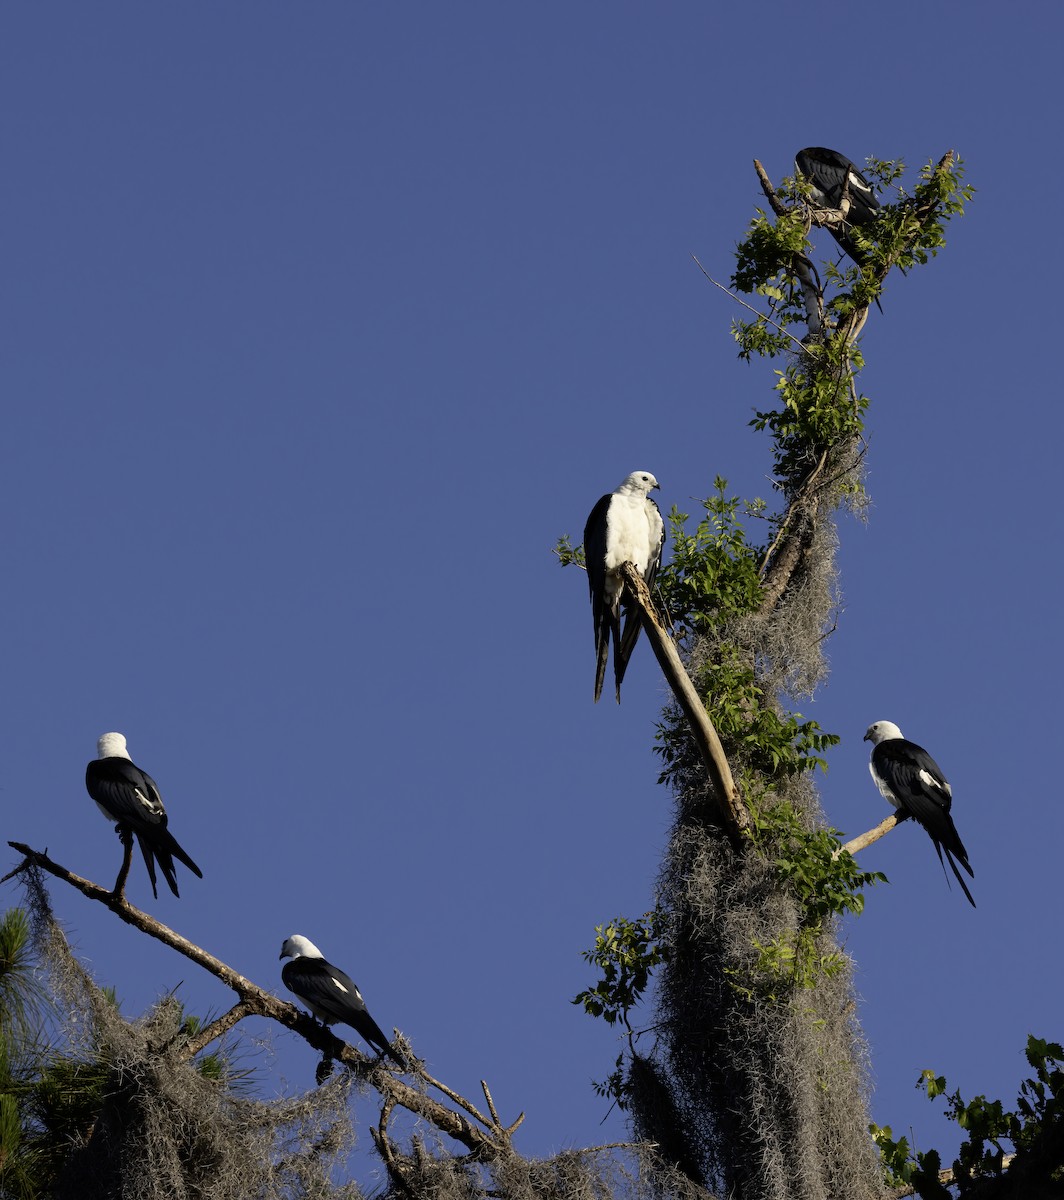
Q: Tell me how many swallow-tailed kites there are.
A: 5